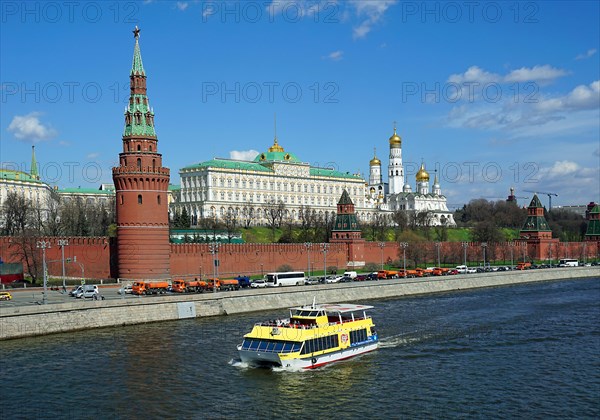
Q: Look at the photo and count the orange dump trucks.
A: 8